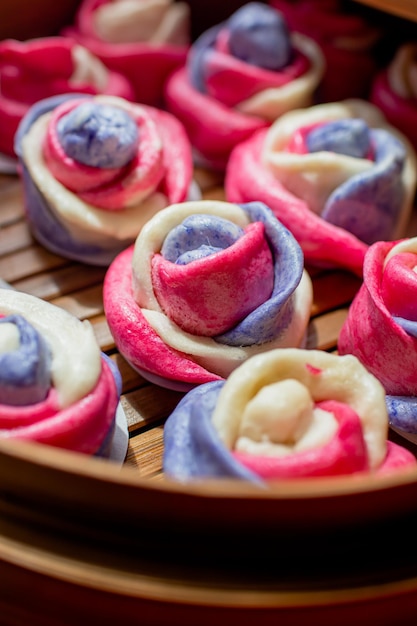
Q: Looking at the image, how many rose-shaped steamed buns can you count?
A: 11